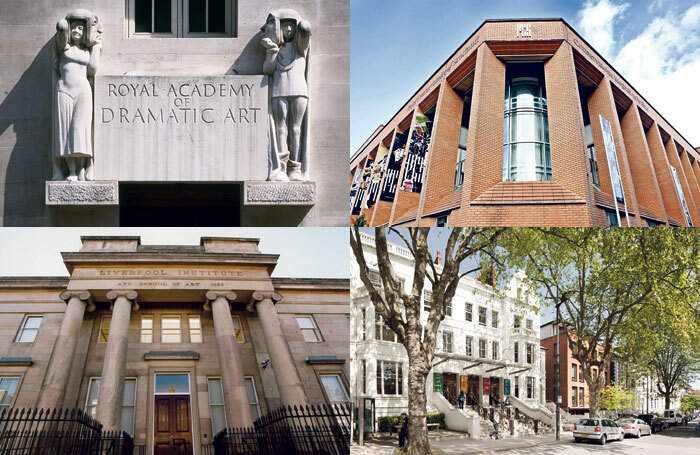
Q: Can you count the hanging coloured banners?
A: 4